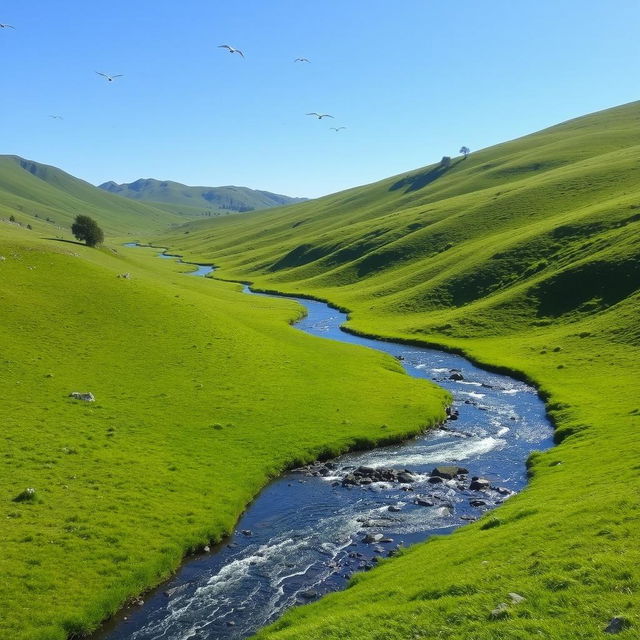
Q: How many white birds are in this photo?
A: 7